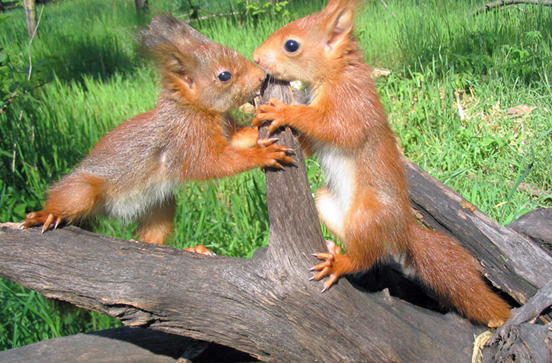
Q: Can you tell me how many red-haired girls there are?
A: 0